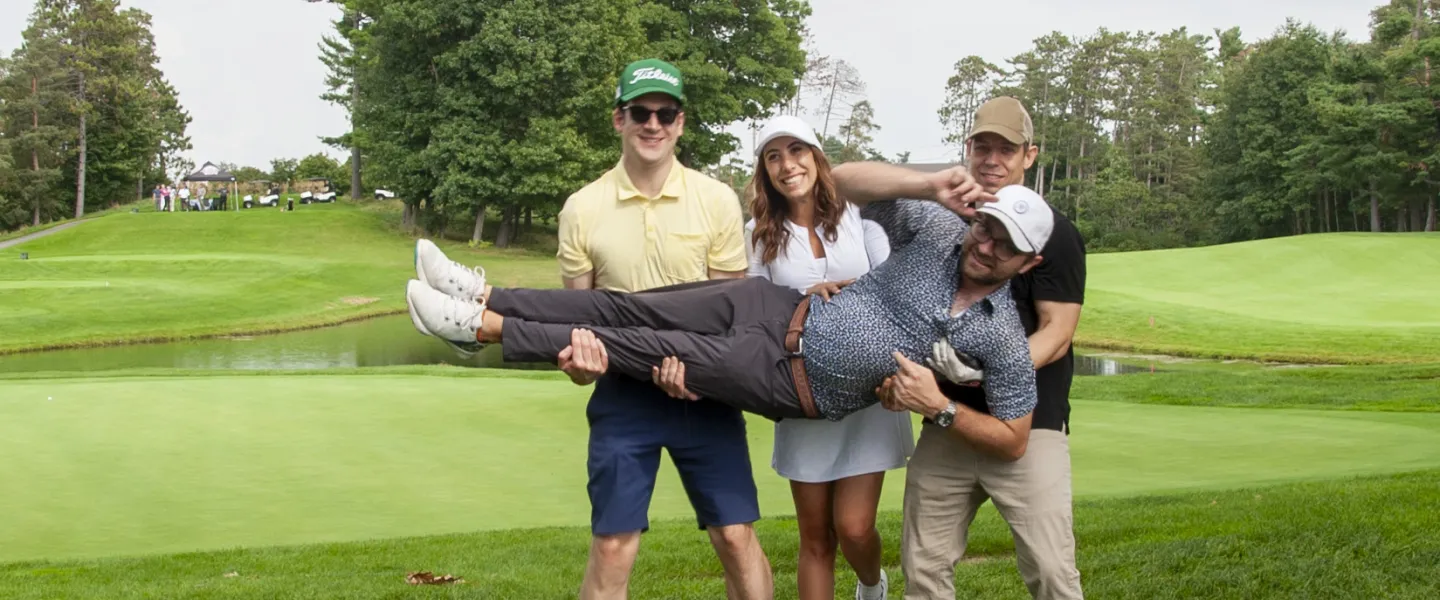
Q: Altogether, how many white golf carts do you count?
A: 3